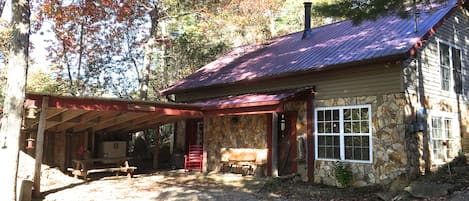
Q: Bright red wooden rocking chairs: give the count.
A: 1